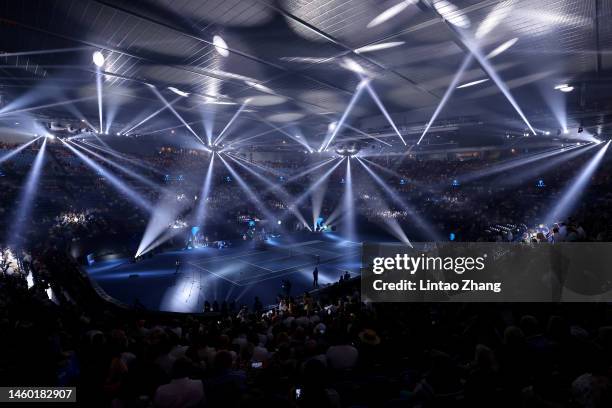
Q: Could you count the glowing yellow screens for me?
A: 0